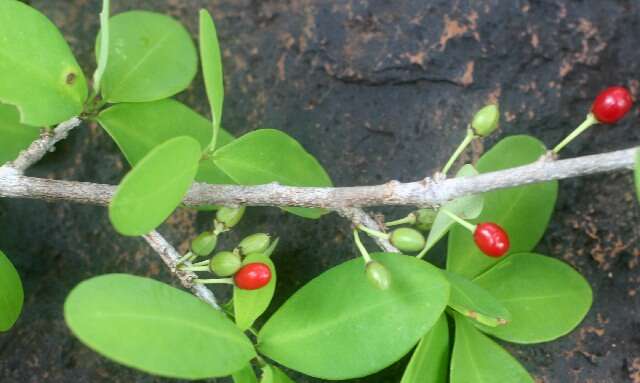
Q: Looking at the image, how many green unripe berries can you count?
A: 8